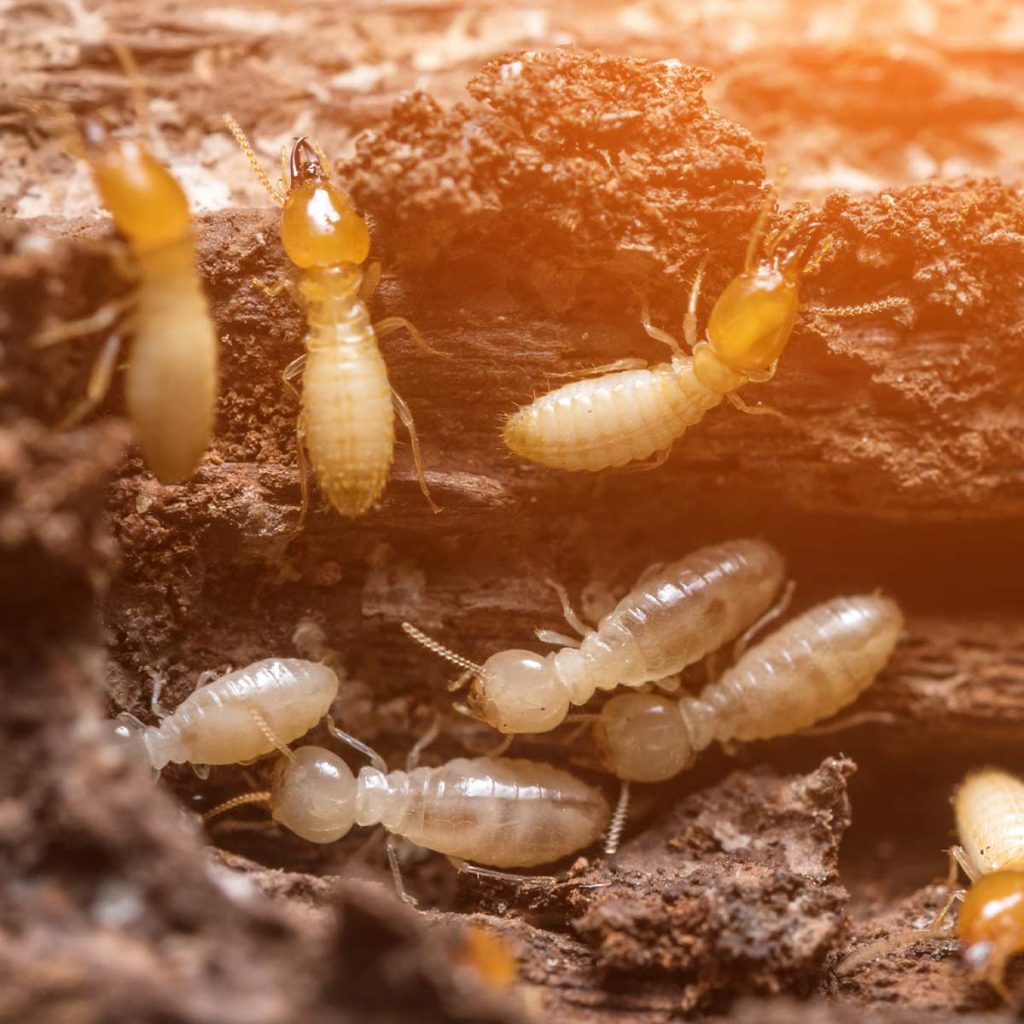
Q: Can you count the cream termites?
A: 4